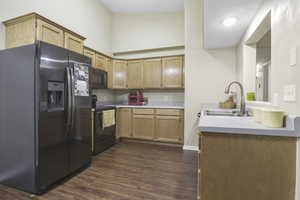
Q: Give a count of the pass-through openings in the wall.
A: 1